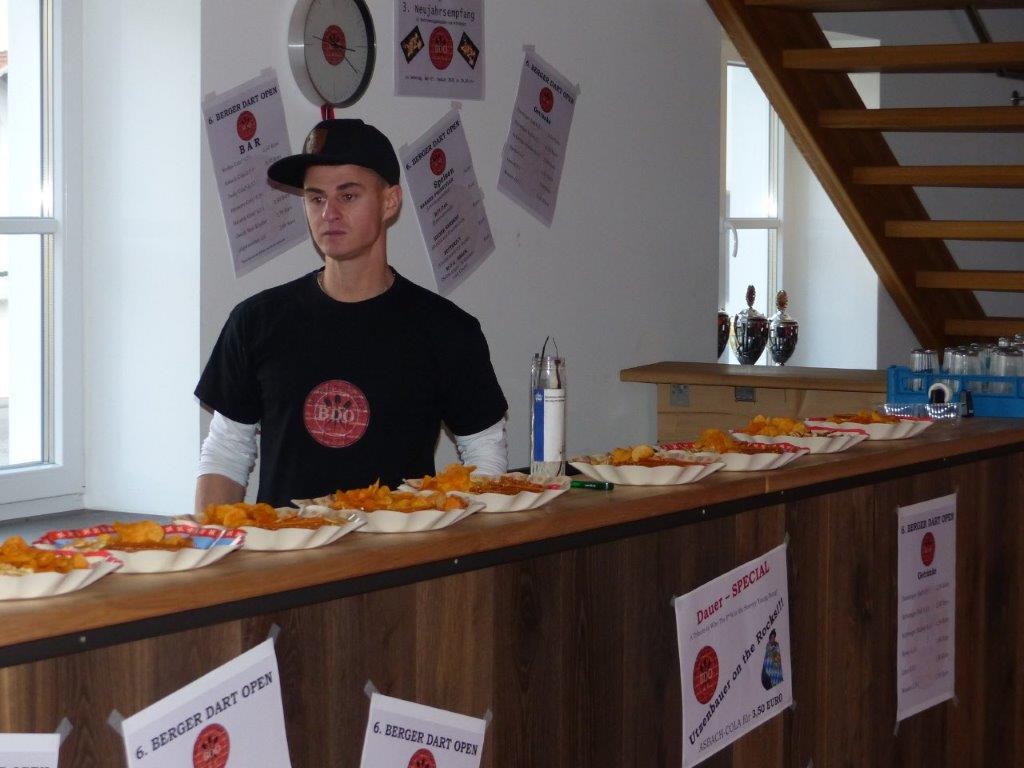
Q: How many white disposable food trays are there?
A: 9